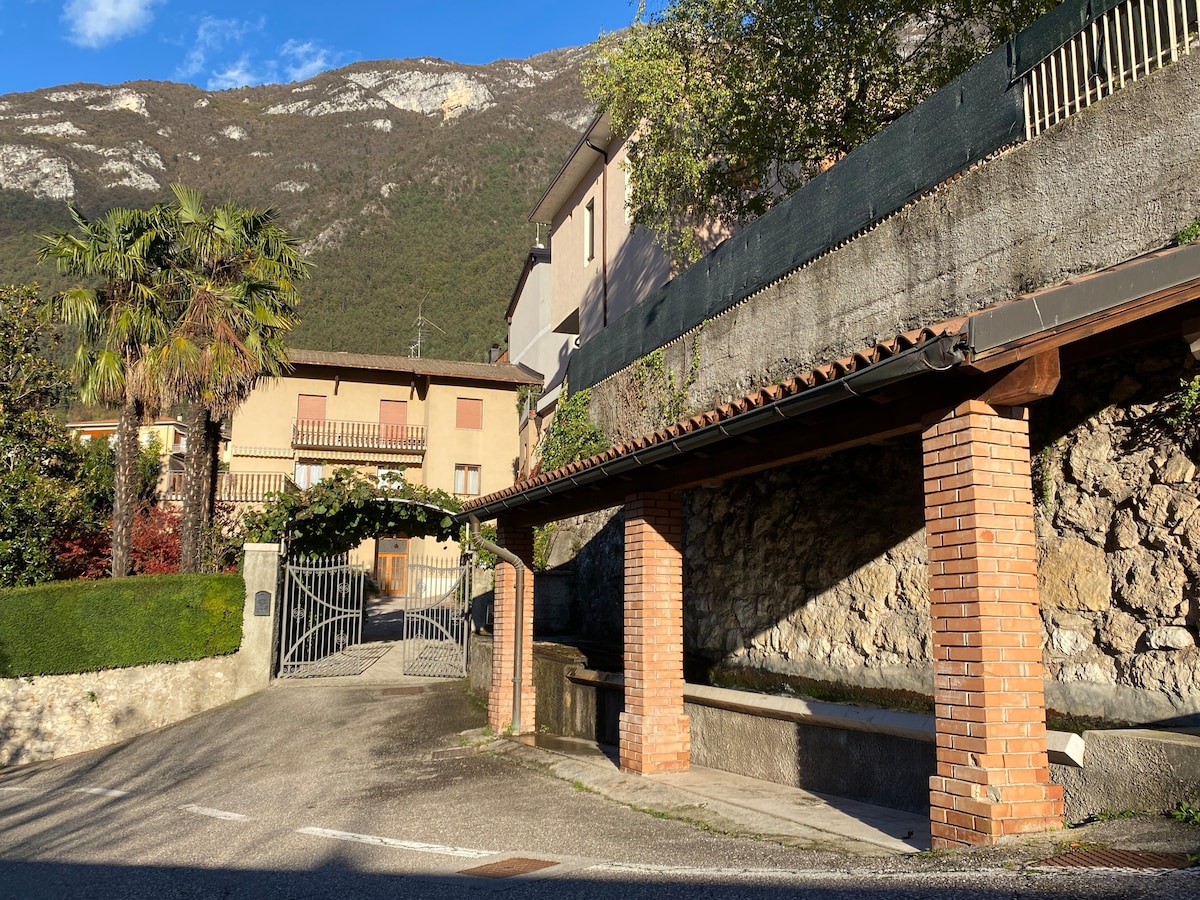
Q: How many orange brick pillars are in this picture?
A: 3